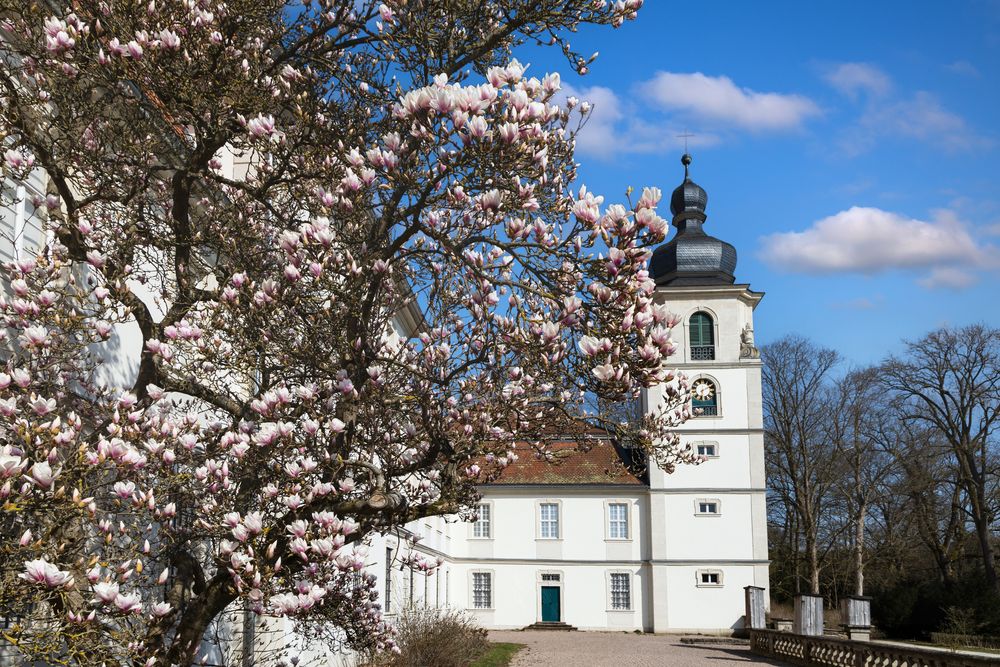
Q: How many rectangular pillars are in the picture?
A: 3